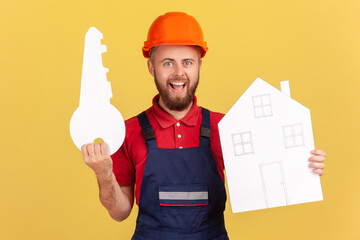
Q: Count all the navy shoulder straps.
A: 2